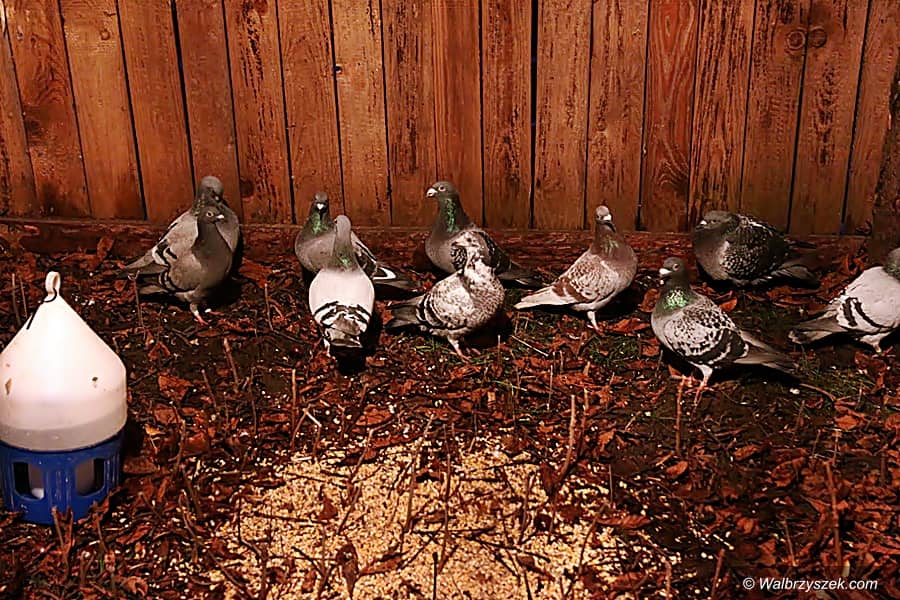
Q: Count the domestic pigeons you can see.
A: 10